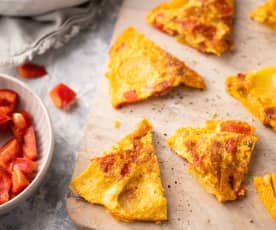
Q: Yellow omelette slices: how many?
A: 7